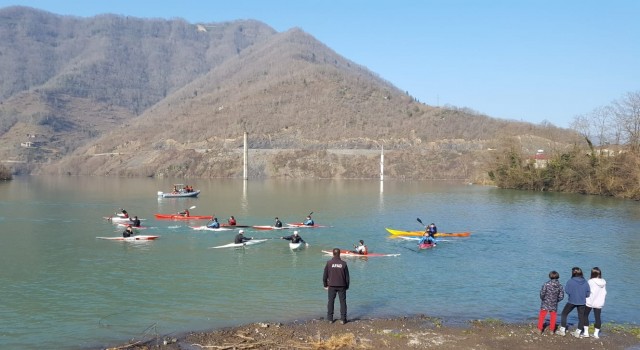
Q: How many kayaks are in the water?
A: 14